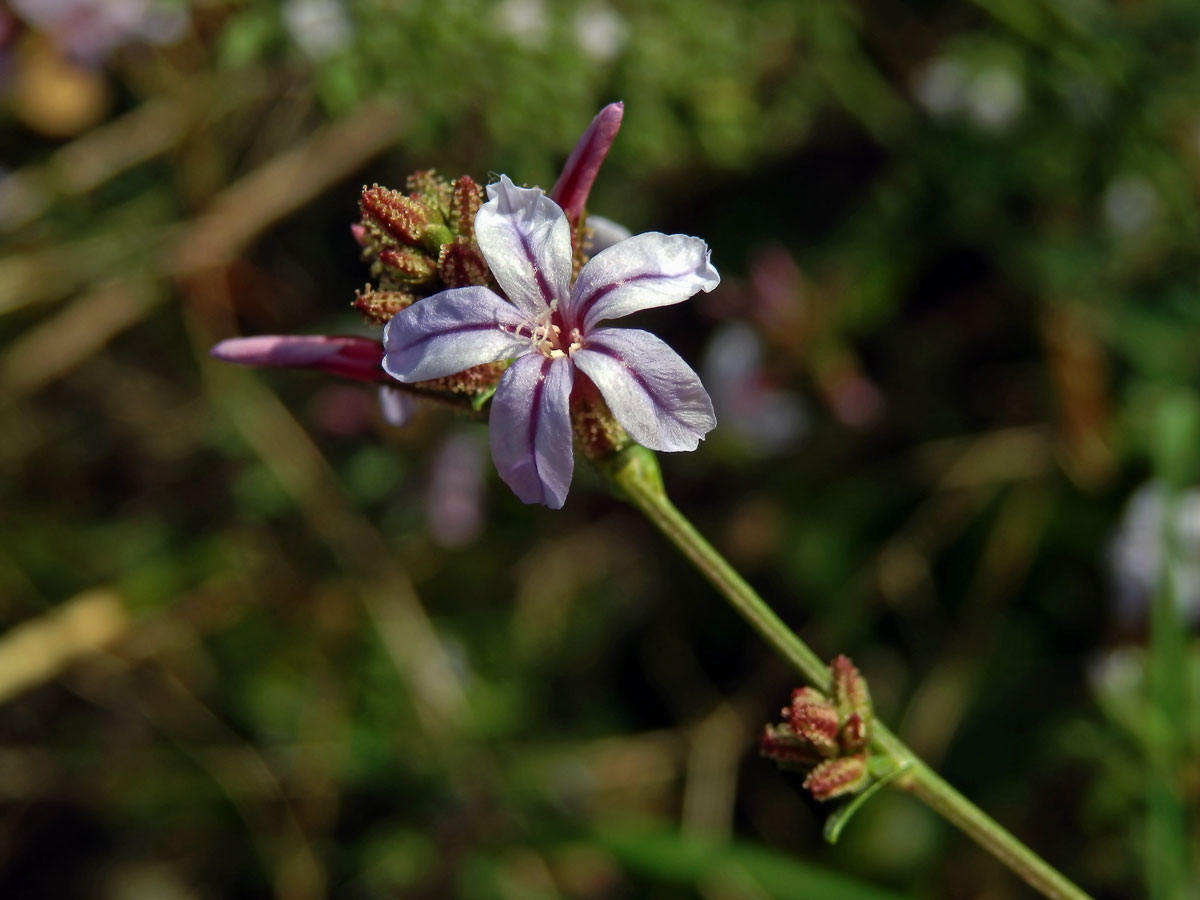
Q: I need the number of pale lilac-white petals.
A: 5